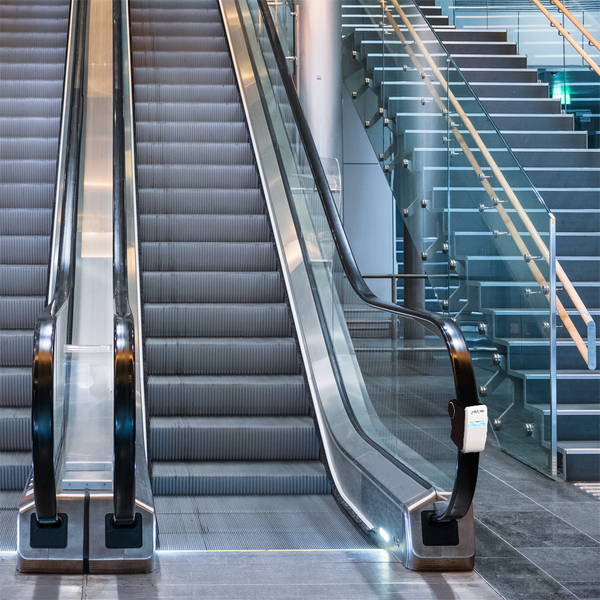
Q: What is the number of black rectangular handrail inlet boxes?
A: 3